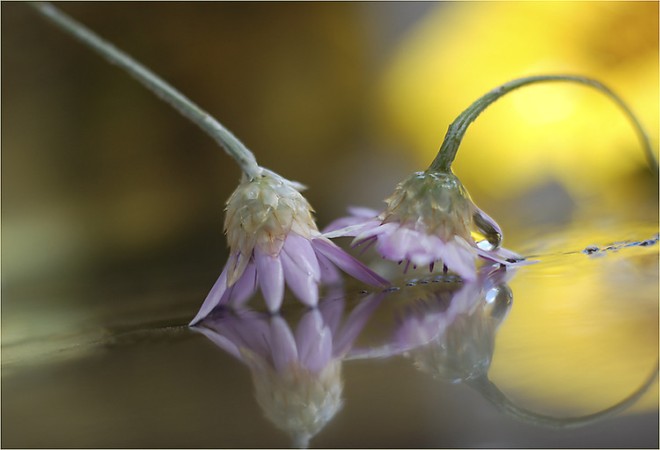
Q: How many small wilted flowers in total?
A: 2